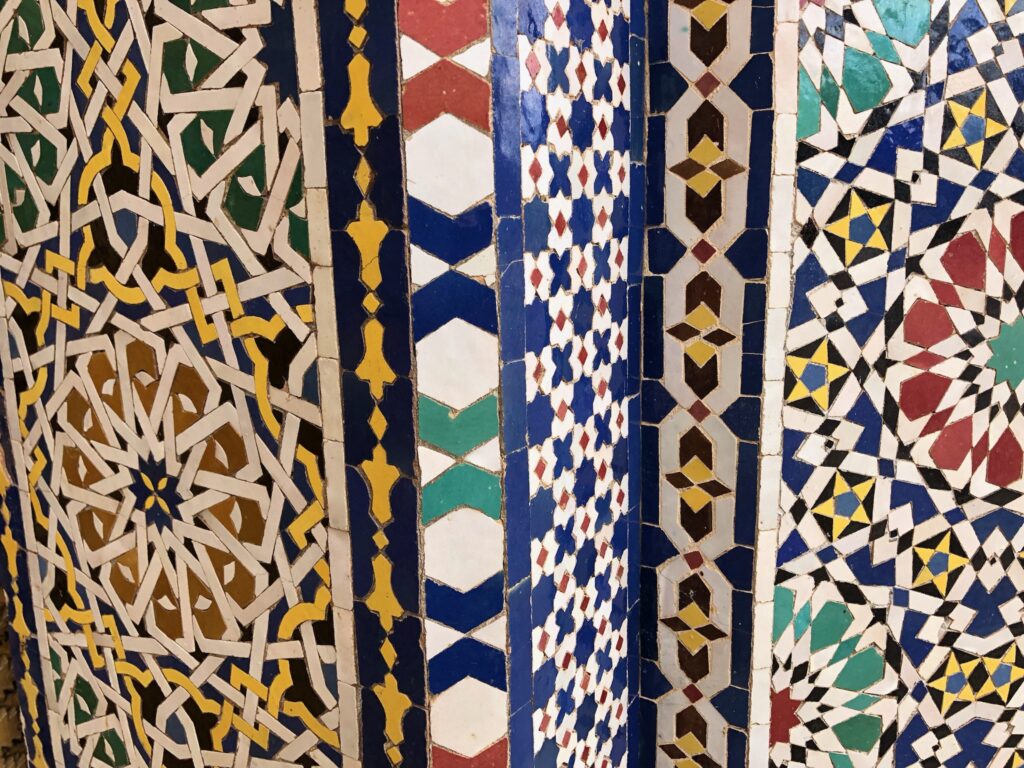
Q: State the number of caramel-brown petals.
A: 12